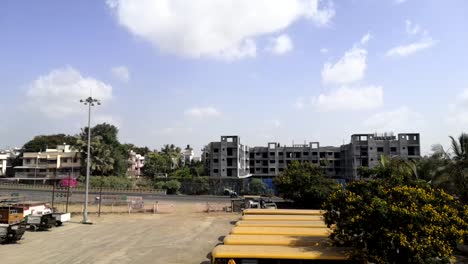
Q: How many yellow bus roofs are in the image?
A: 6